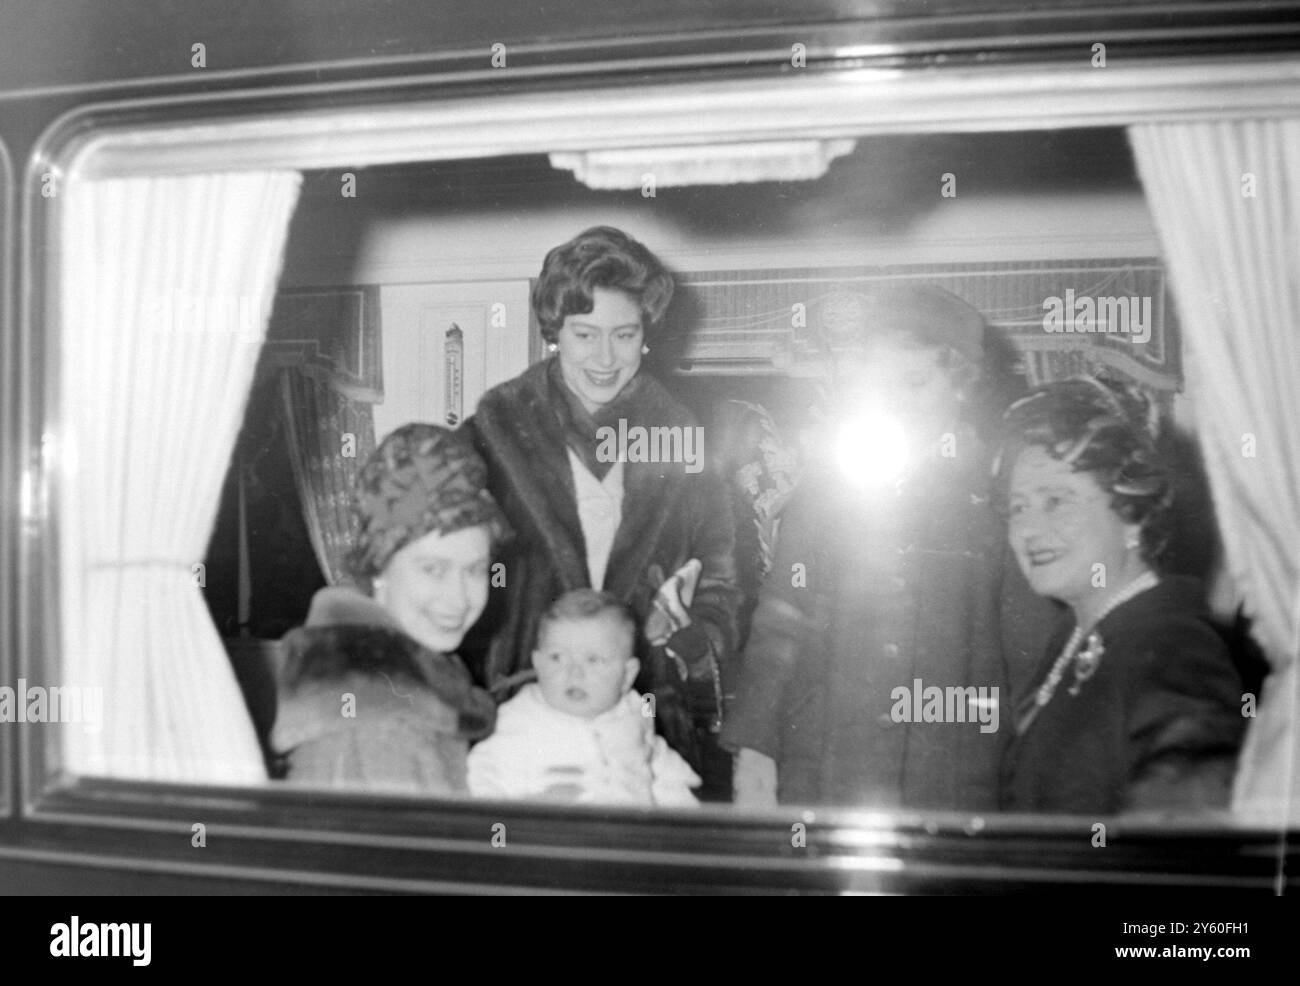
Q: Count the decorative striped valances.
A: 2